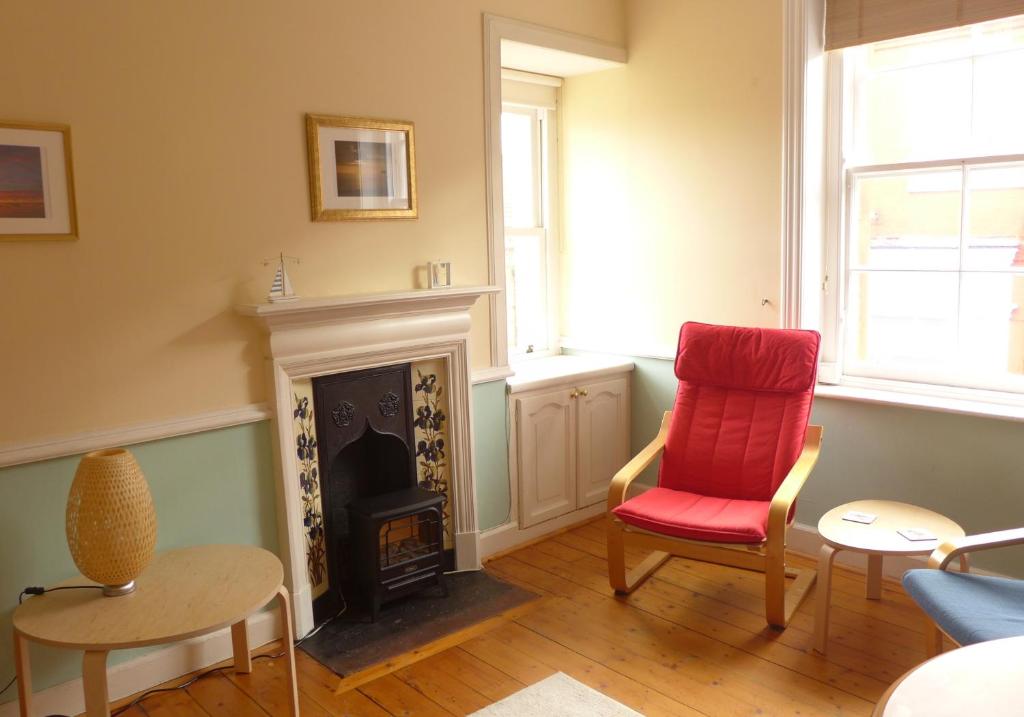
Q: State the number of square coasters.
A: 2